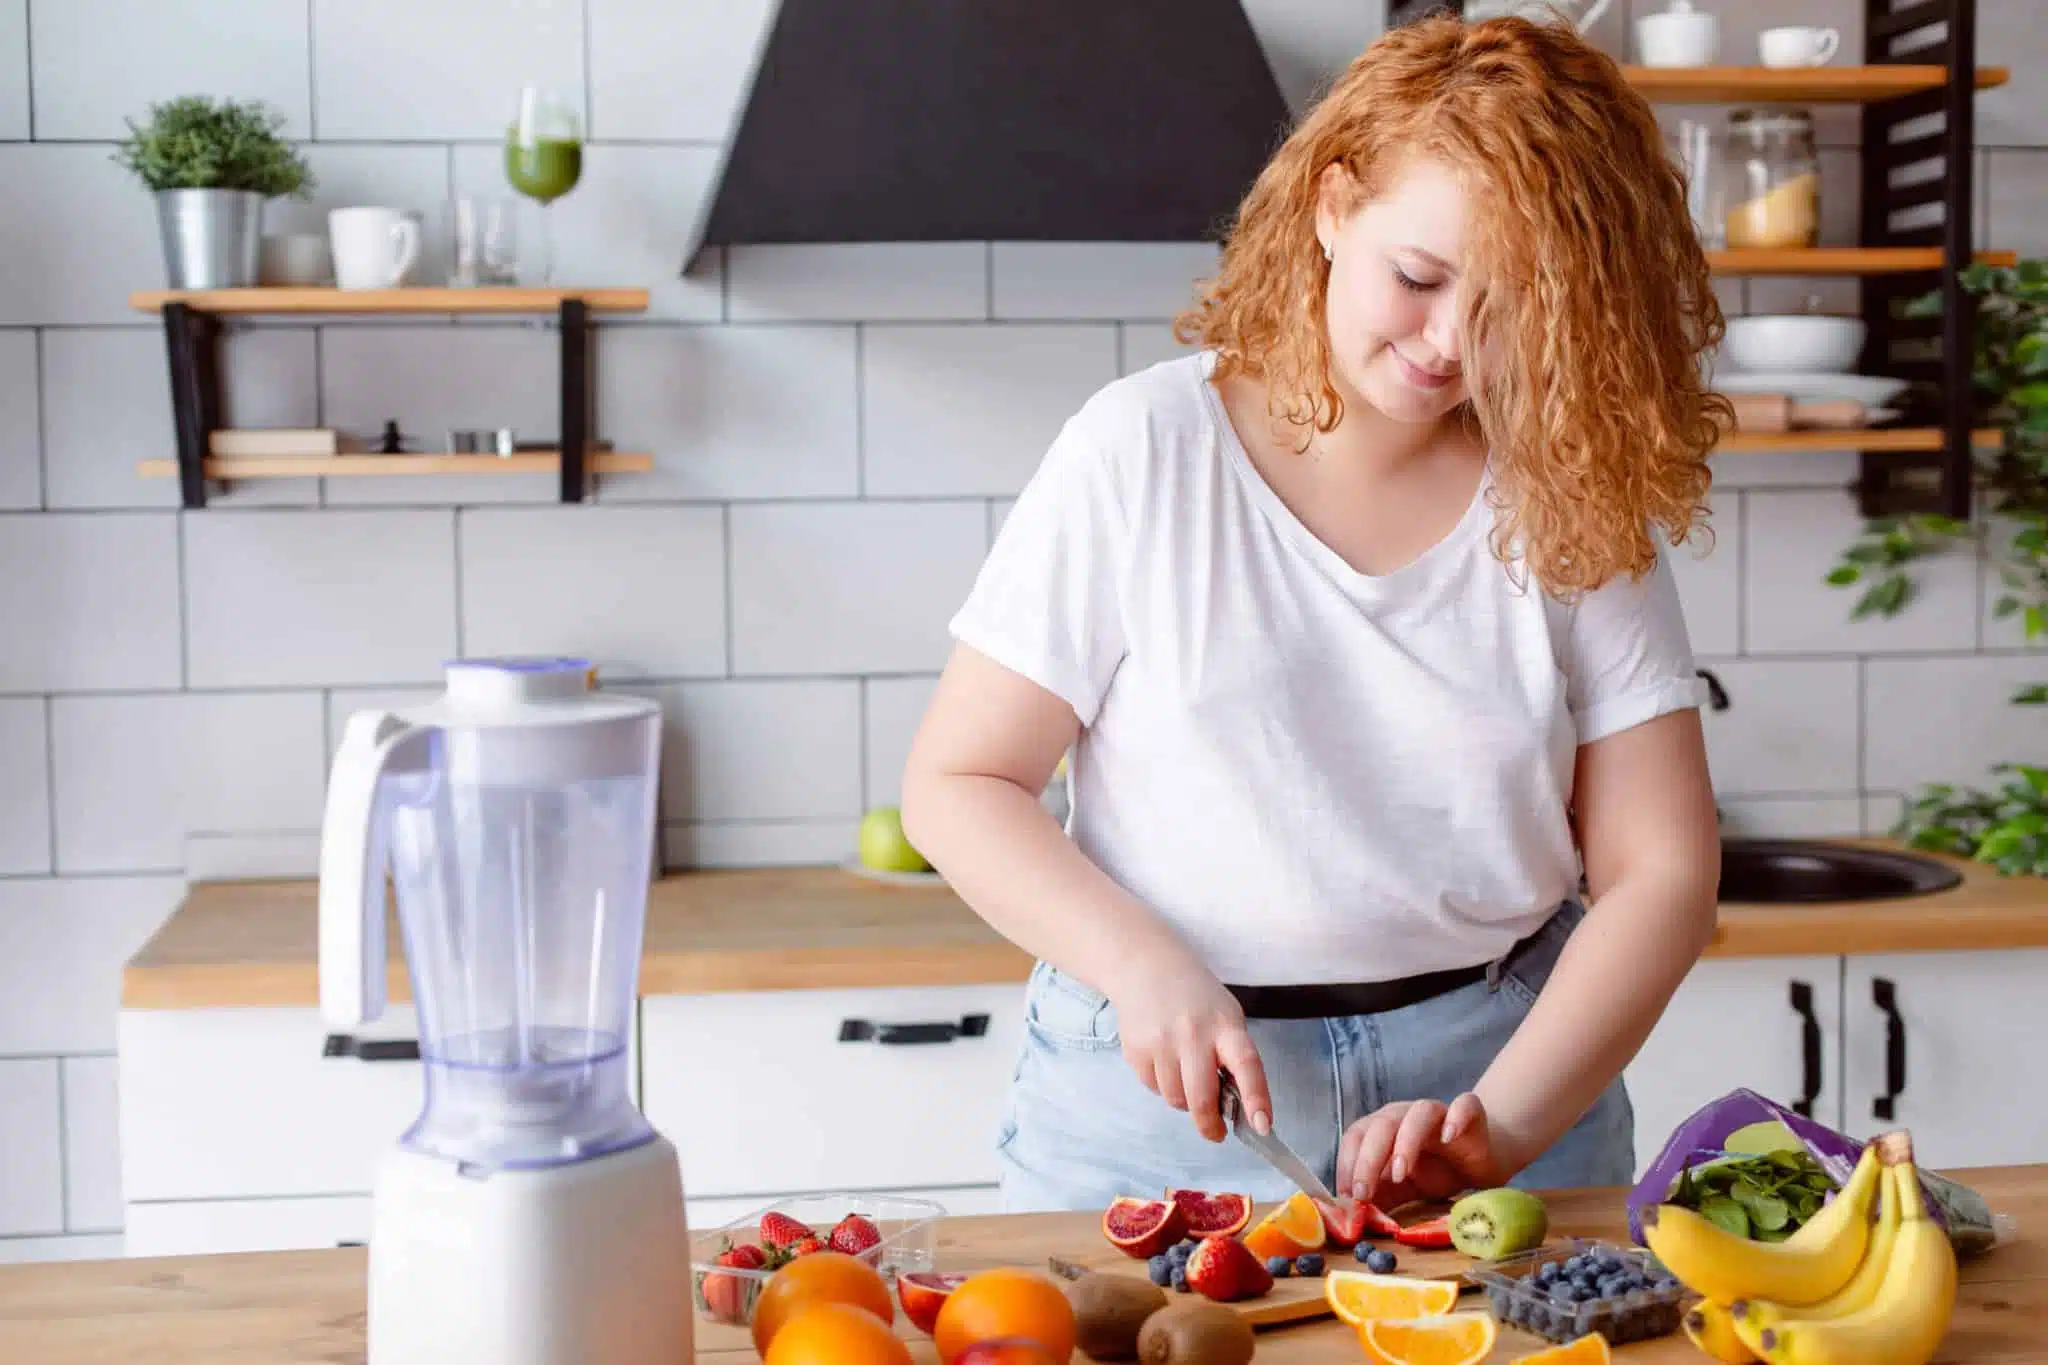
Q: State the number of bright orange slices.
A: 4